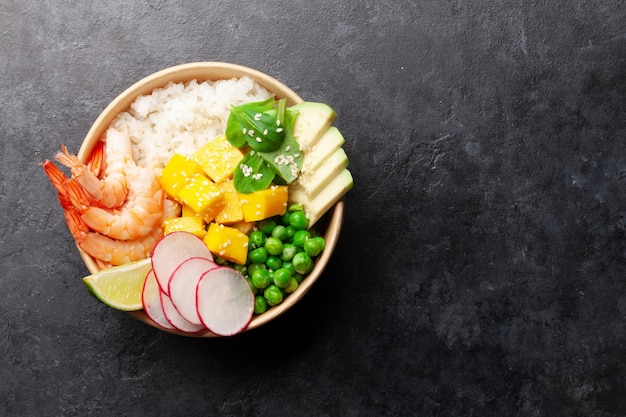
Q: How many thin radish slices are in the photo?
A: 5